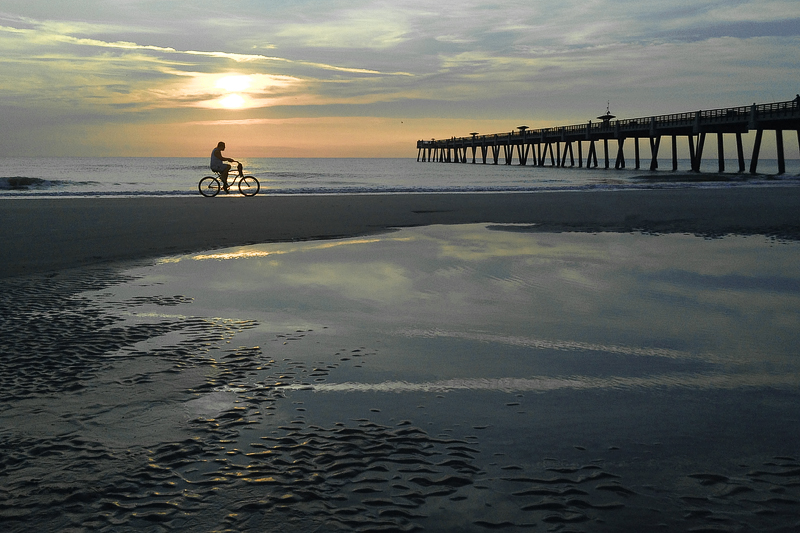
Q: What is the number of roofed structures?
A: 3